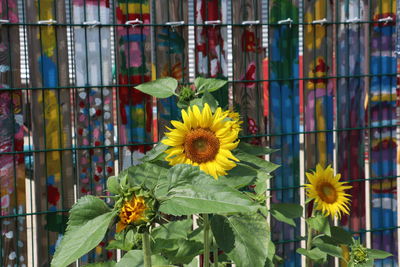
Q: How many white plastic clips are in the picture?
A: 11